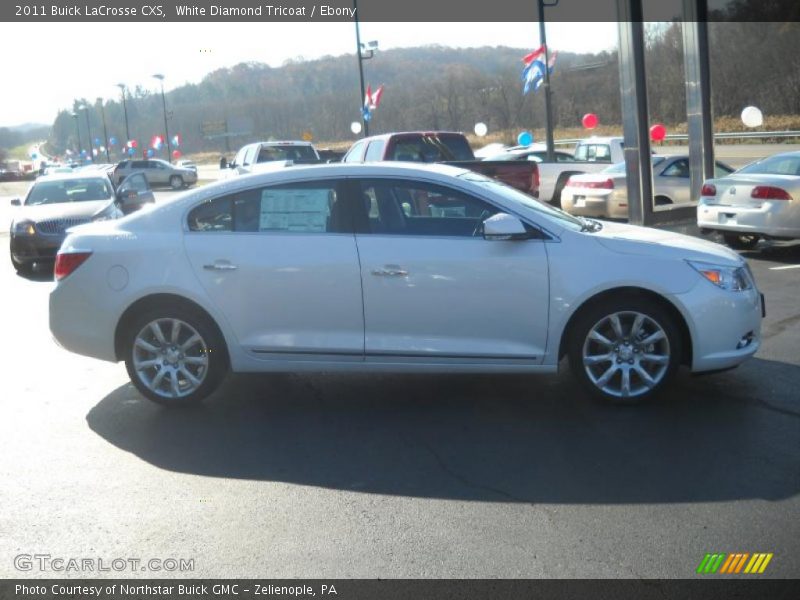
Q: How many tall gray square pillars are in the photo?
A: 2